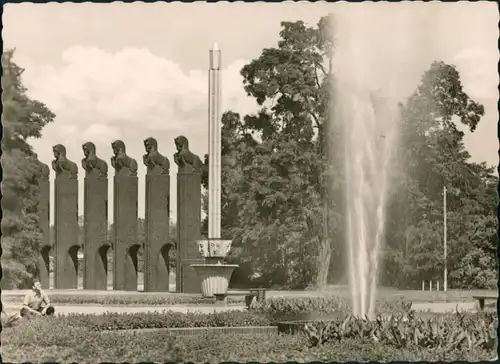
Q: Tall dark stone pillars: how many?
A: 6